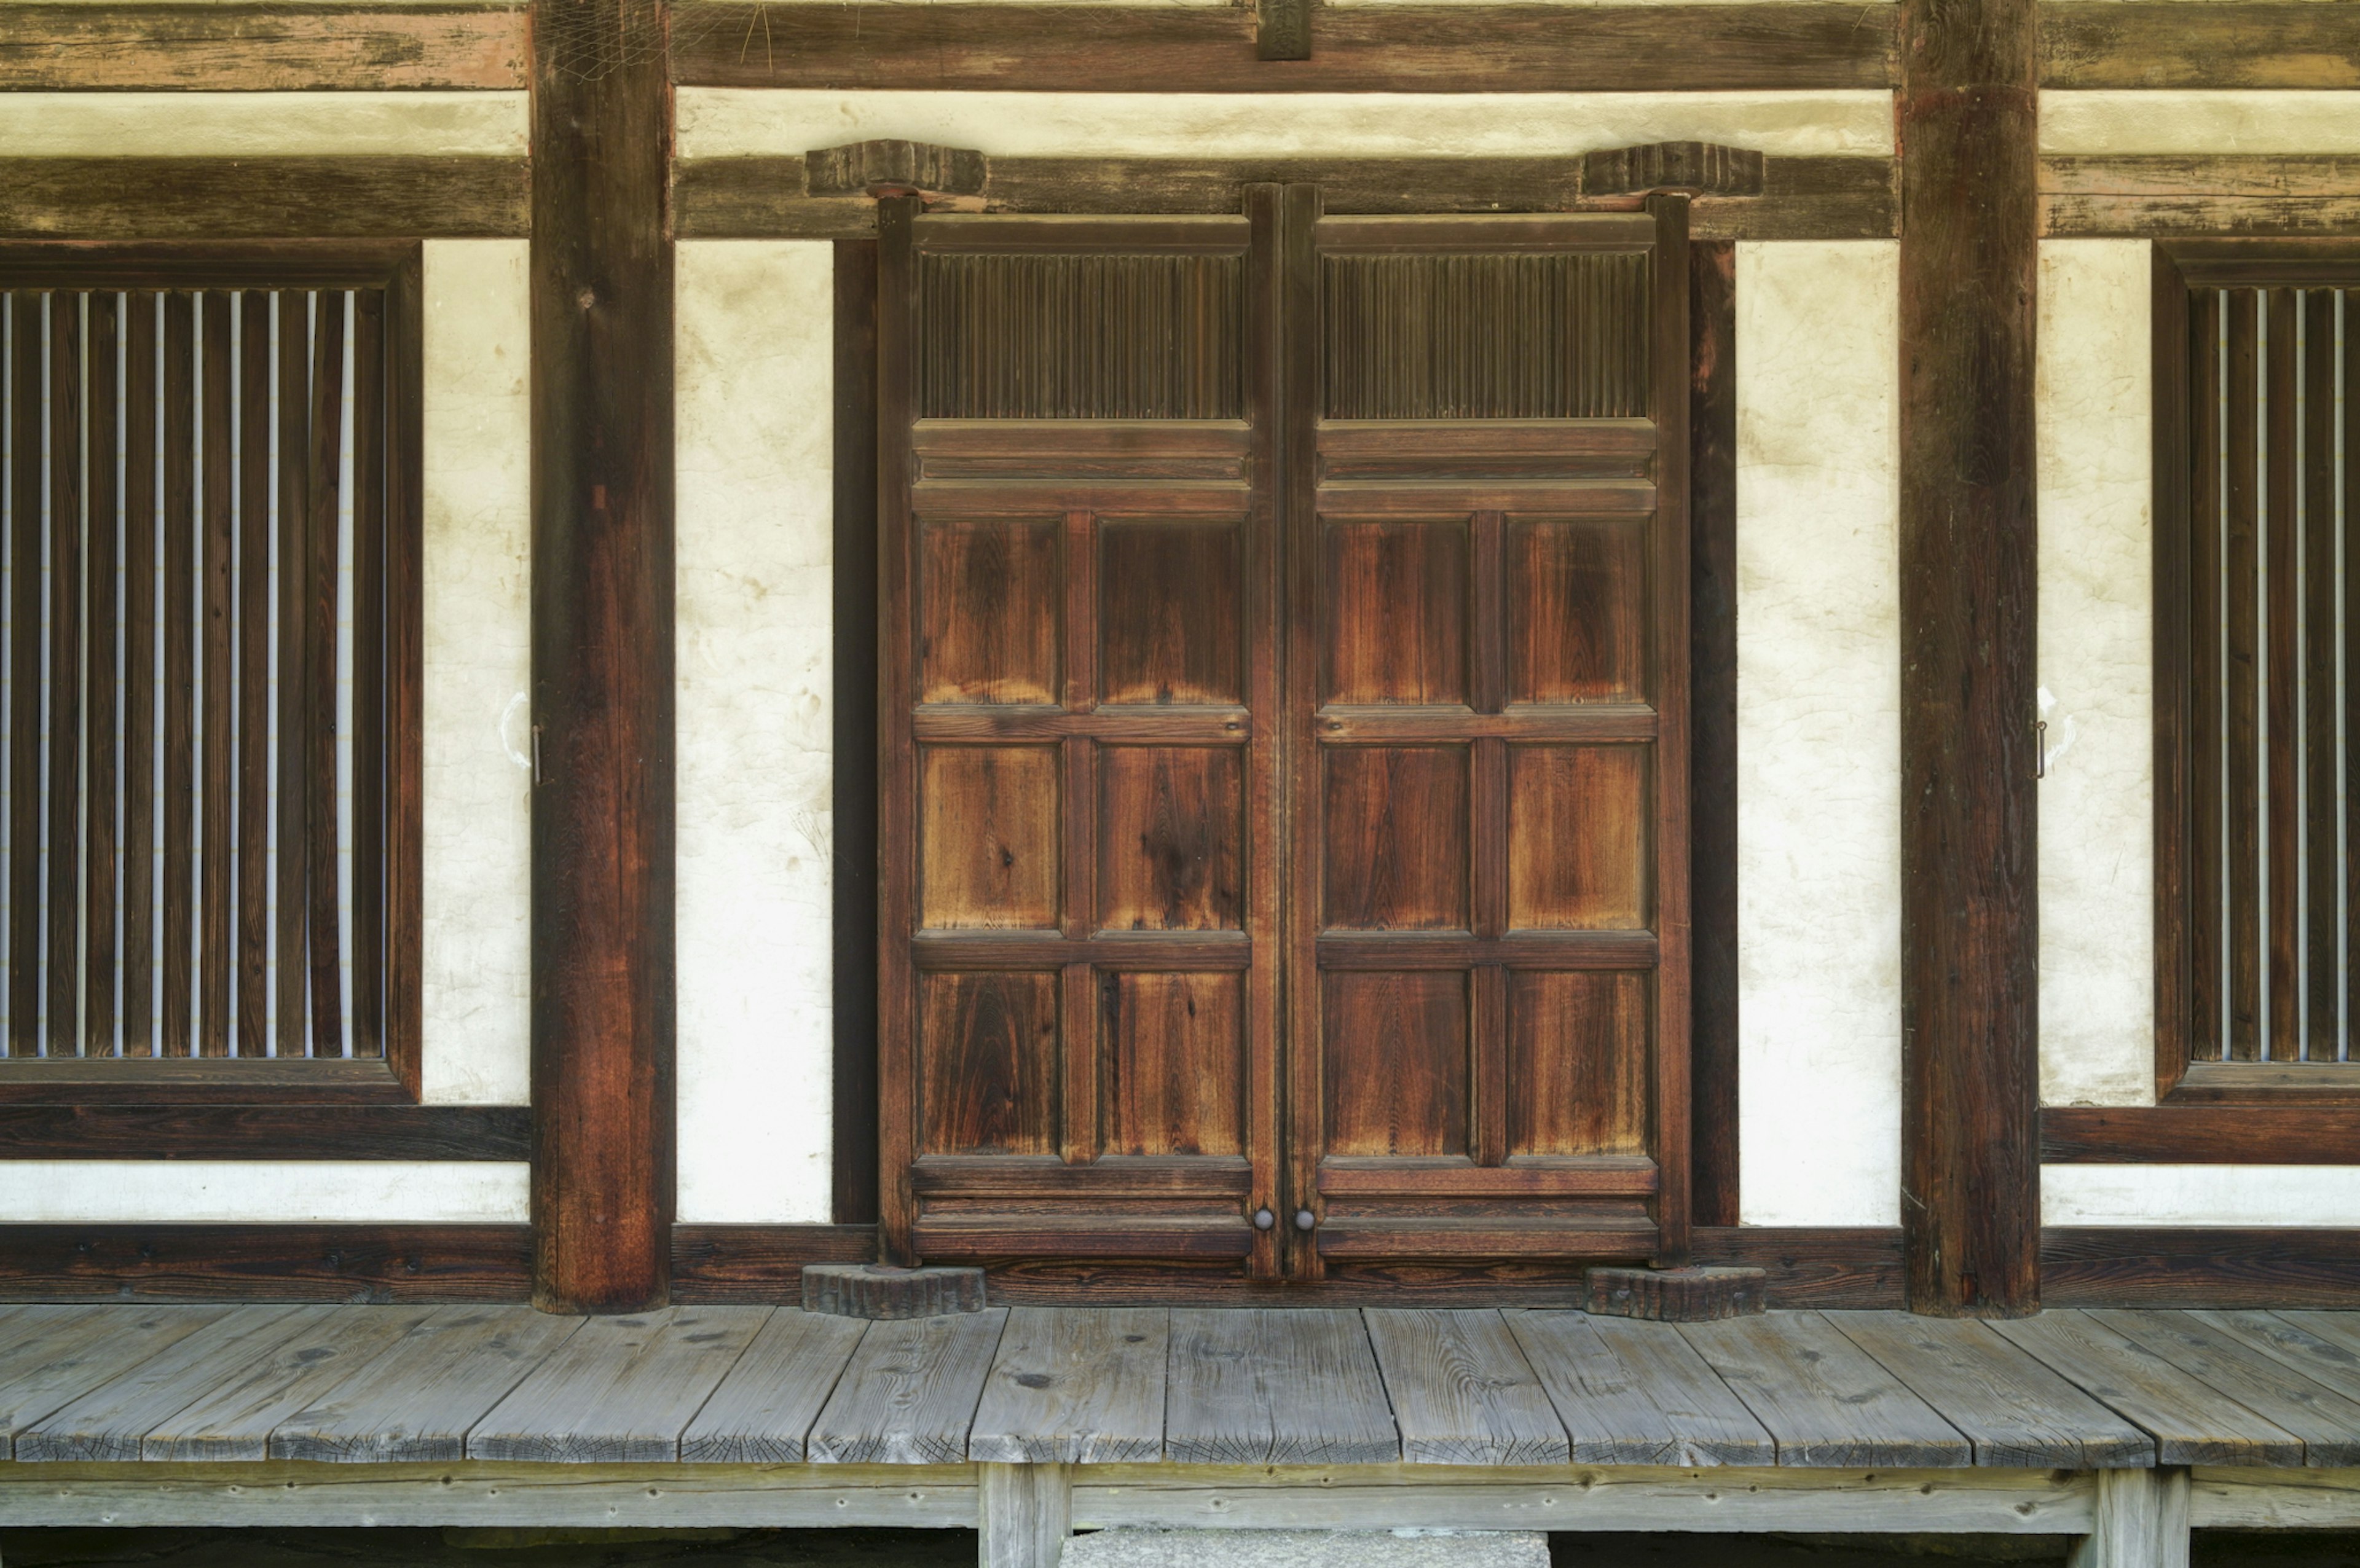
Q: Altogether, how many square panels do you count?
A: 12